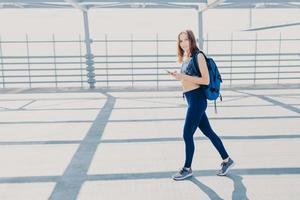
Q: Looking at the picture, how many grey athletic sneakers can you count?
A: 2